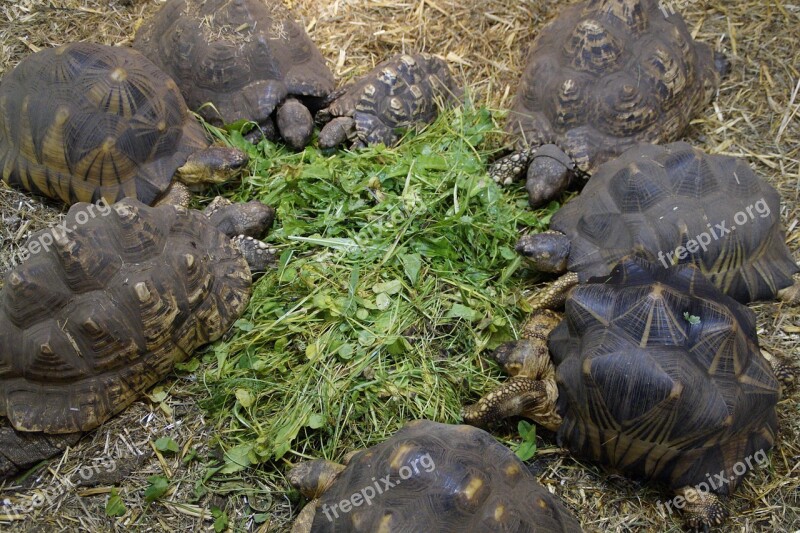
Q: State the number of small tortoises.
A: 1